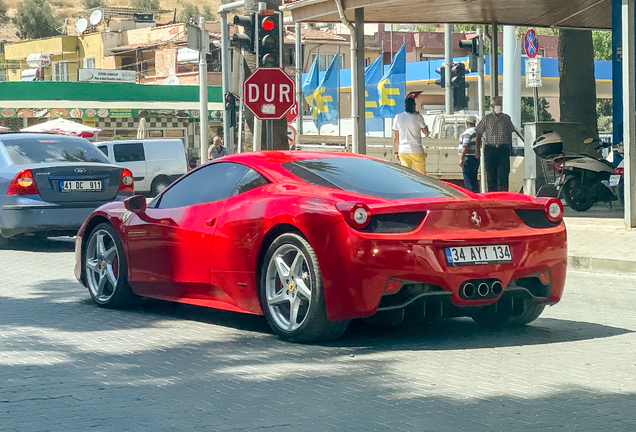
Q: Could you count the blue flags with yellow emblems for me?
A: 4